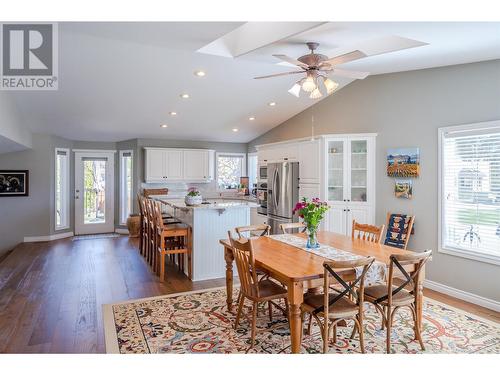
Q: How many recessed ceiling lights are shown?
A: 7